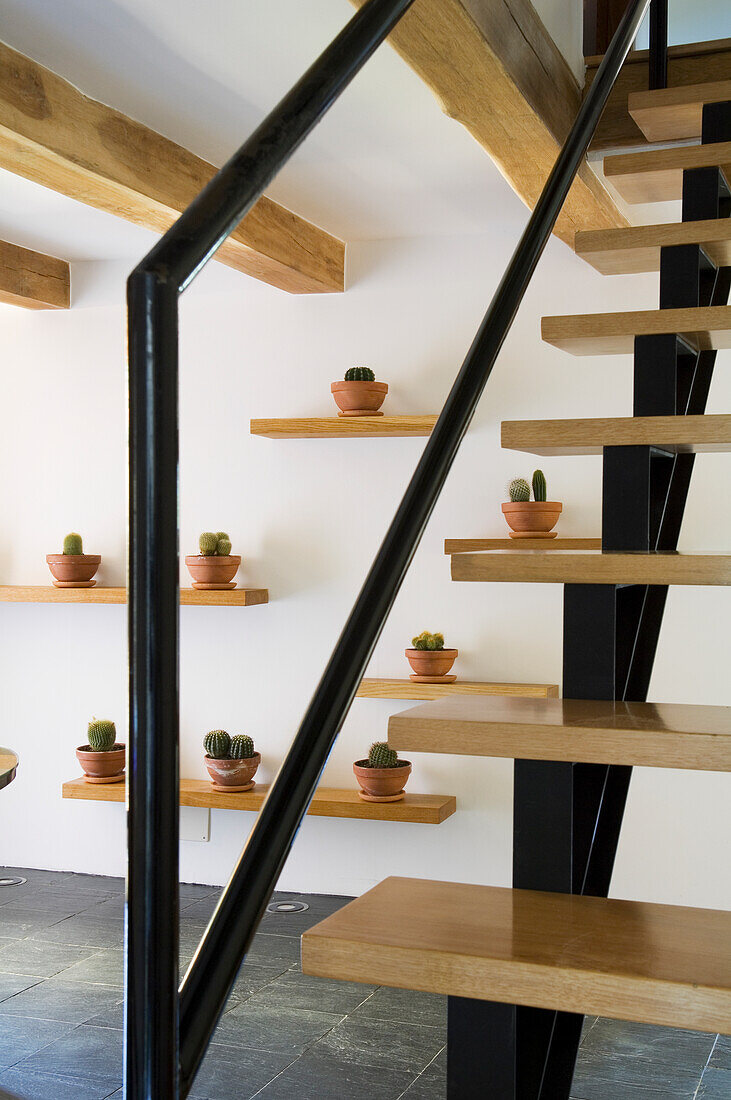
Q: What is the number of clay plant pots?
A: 8